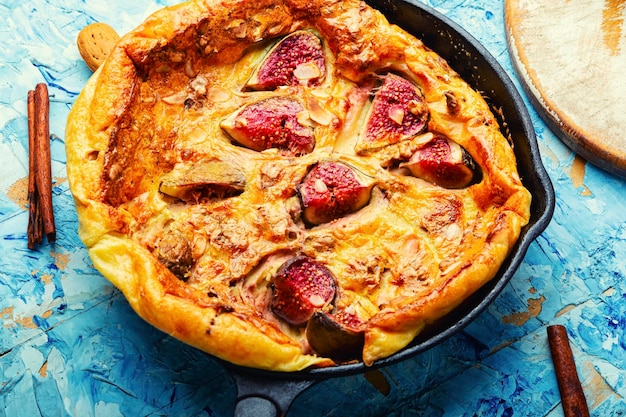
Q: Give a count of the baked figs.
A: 8